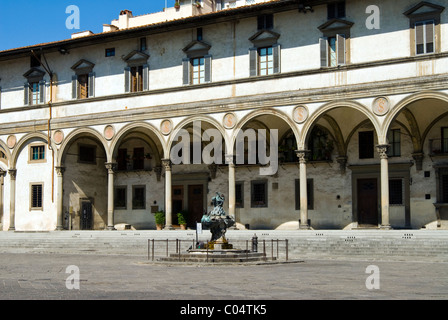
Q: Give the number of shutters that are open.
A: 12